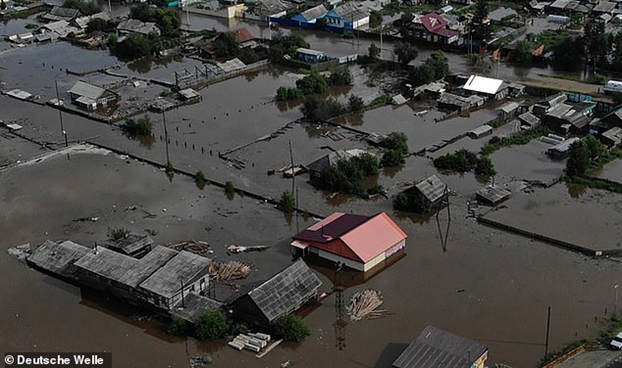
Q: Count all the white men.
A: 0